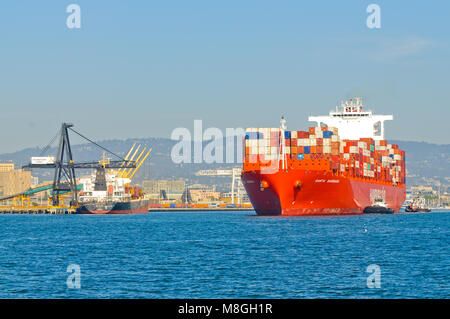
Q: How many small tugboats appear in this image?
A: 2